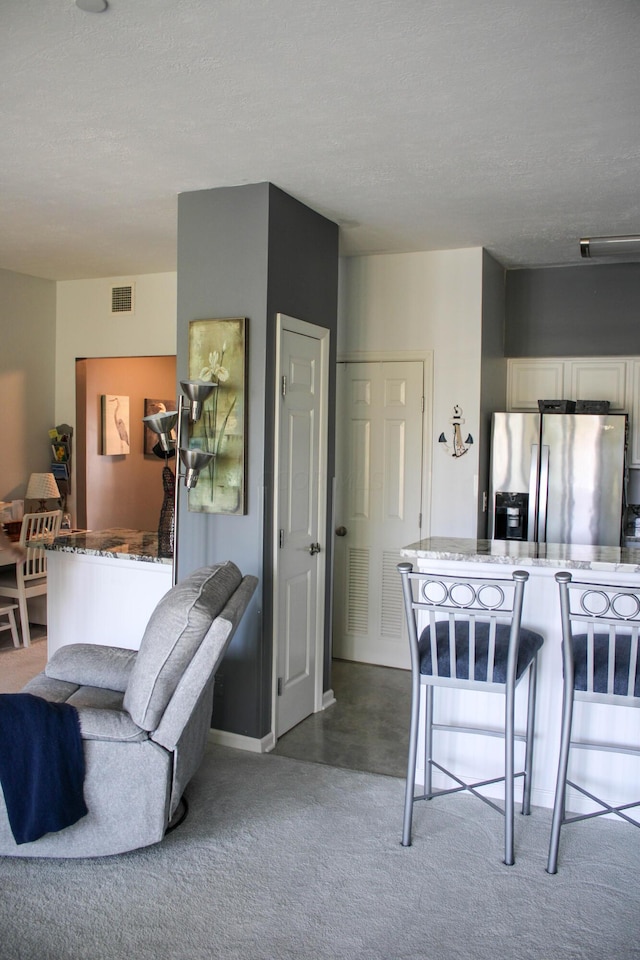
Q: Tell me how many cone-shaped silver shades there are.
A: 3